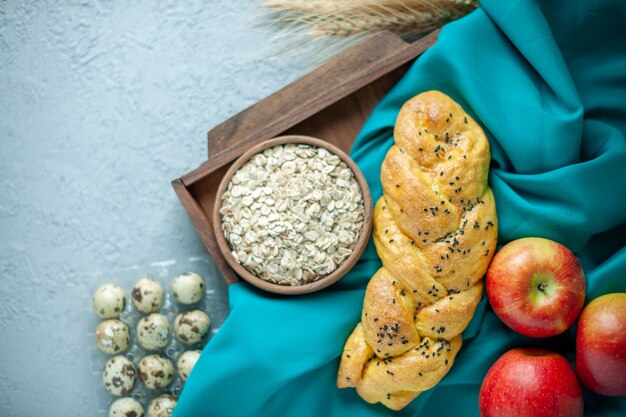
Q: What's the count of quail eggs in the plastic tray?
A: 11